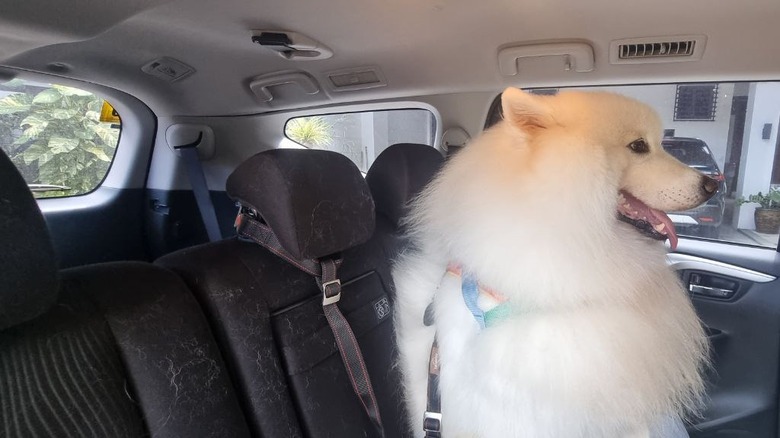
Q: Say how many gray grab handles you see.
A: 2